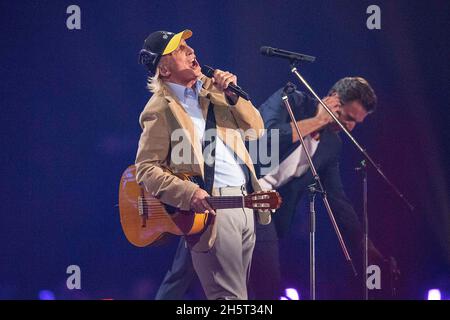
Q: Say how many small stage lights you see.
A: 3